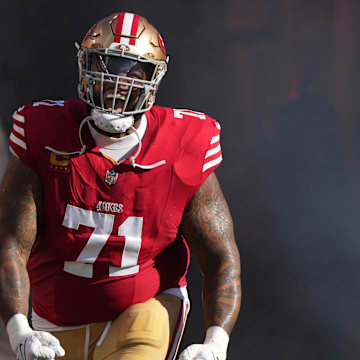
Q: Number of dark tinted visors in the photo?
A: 1